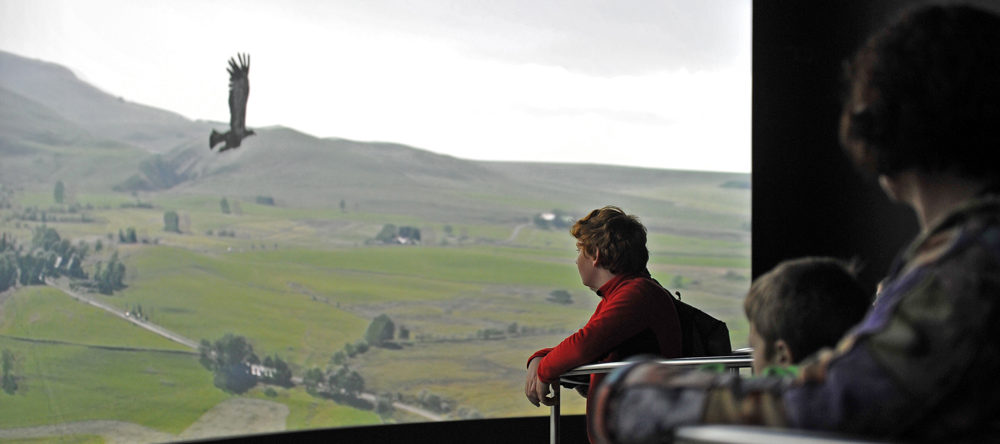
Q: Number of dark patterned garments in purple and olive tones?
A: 1